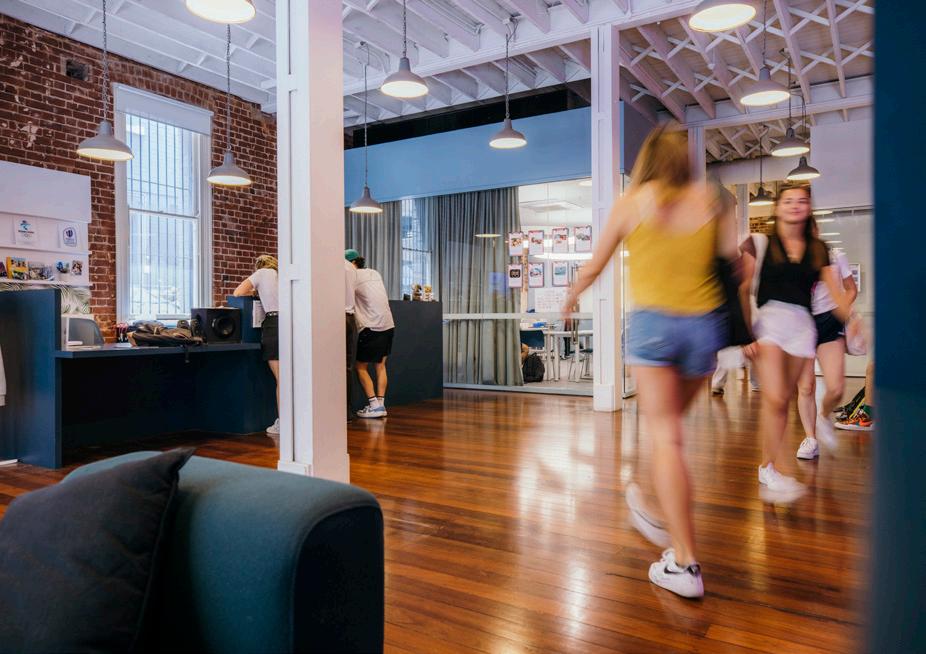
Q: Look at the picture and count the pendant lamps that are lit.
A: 11